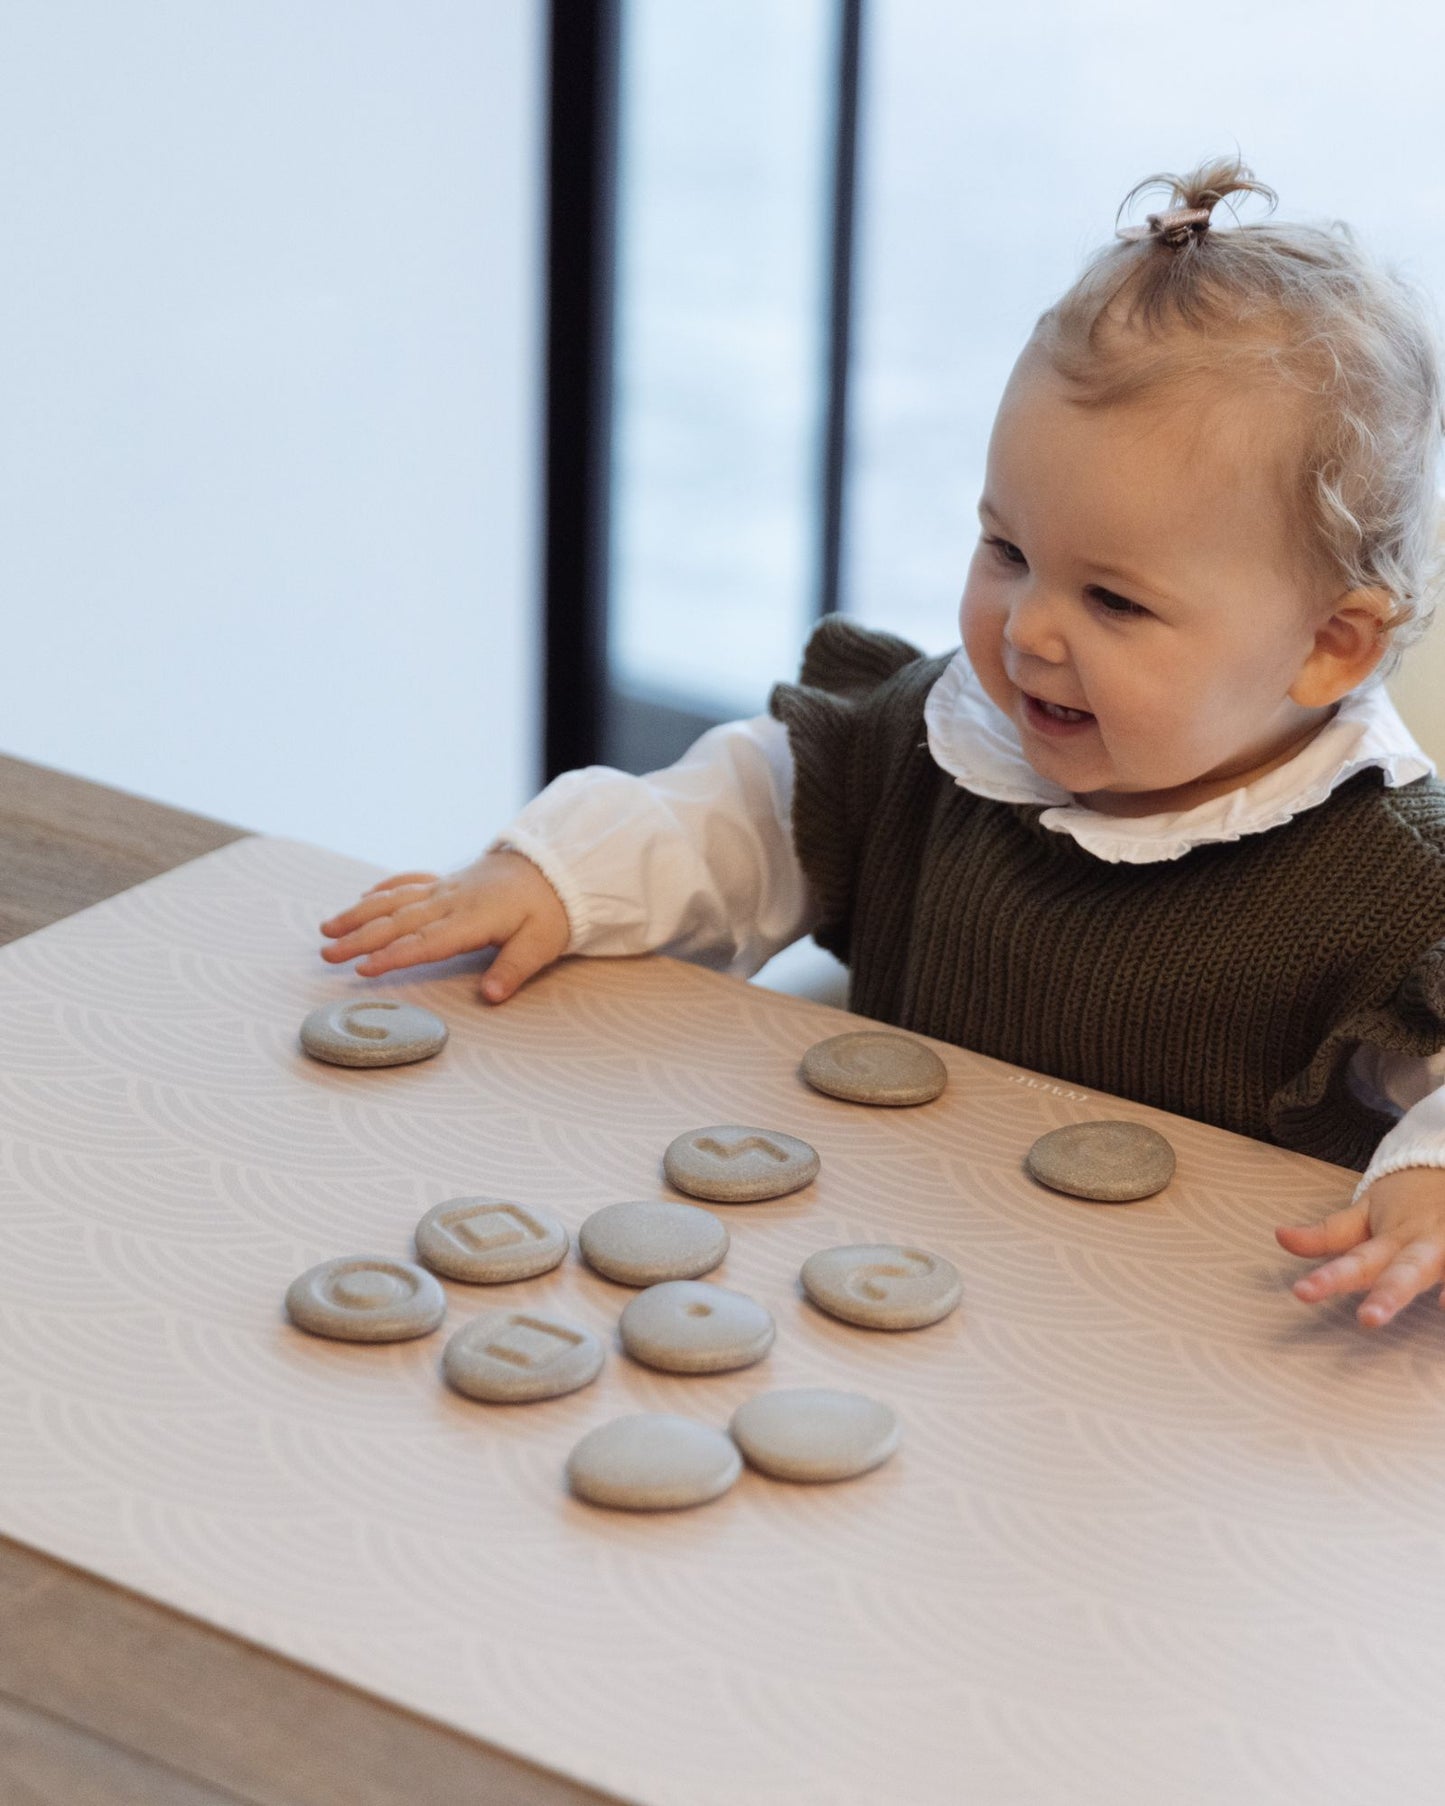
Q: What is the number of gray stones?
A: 12